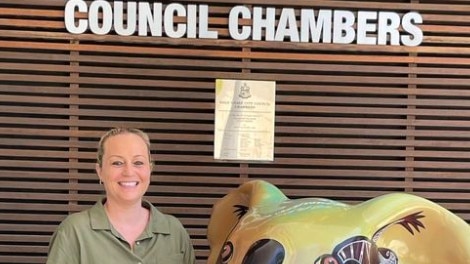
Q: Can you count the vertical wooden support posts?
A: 3